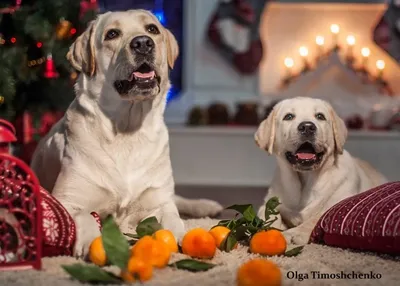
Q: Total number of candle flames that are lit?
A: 7